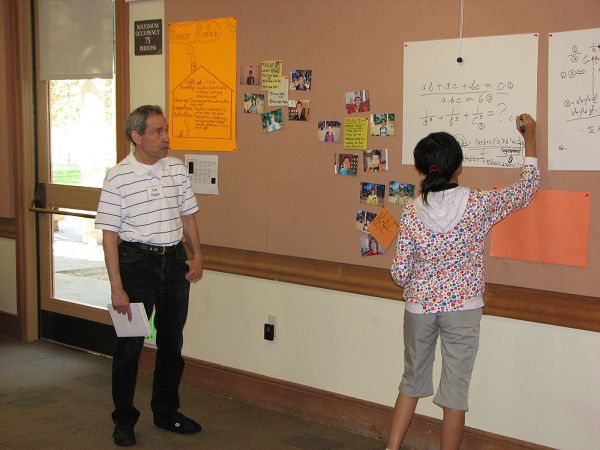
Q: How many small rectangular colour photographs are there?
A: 14